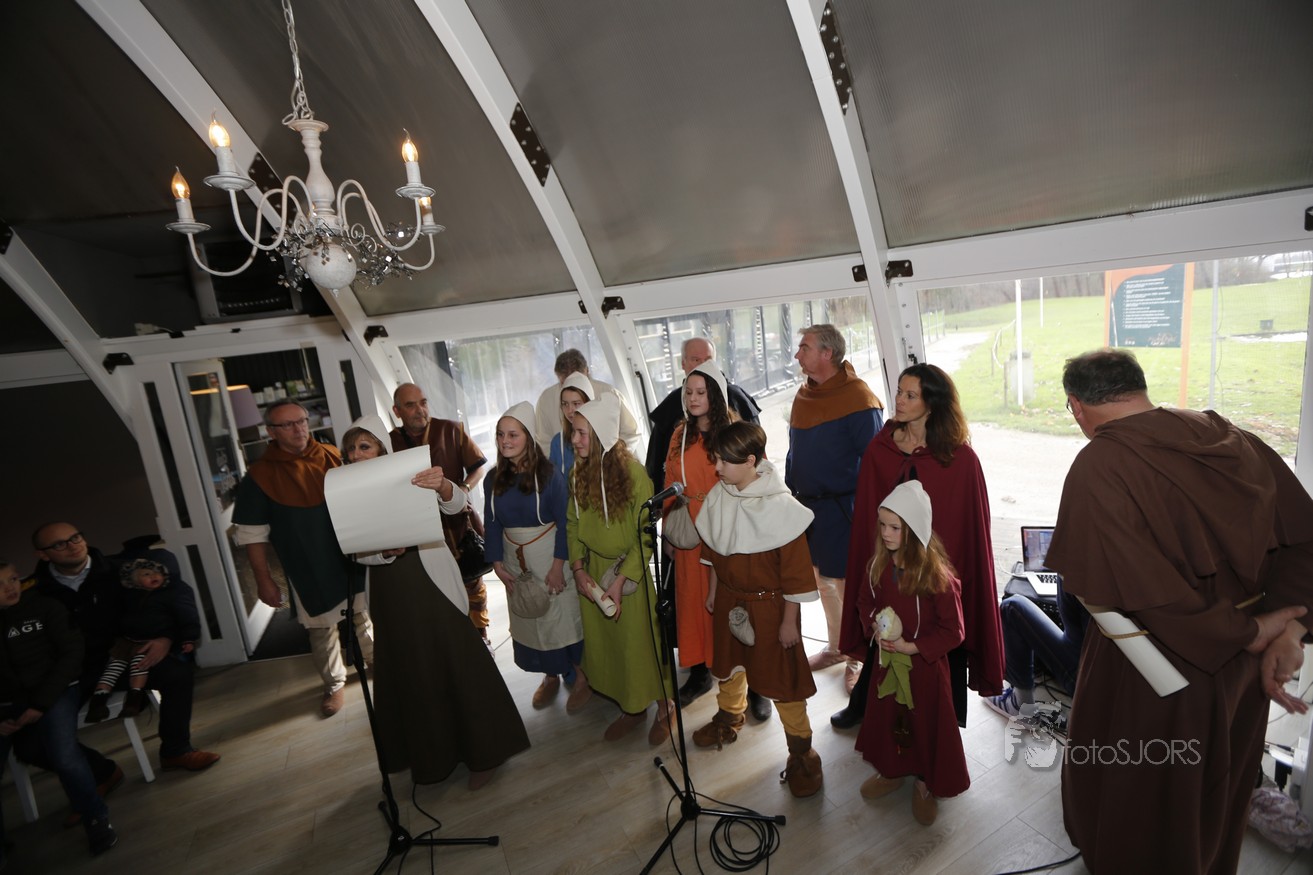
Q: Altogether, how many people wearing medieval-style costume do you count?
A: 14